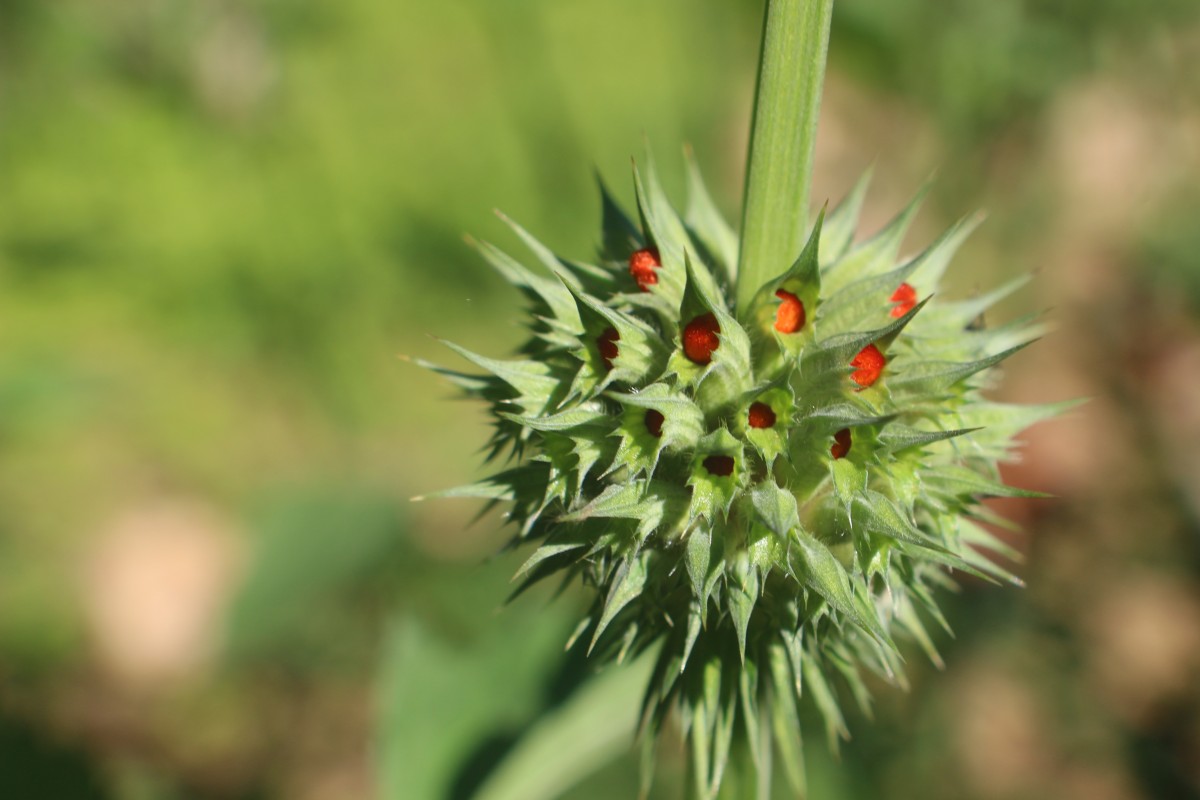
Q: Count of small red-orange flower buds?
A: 10